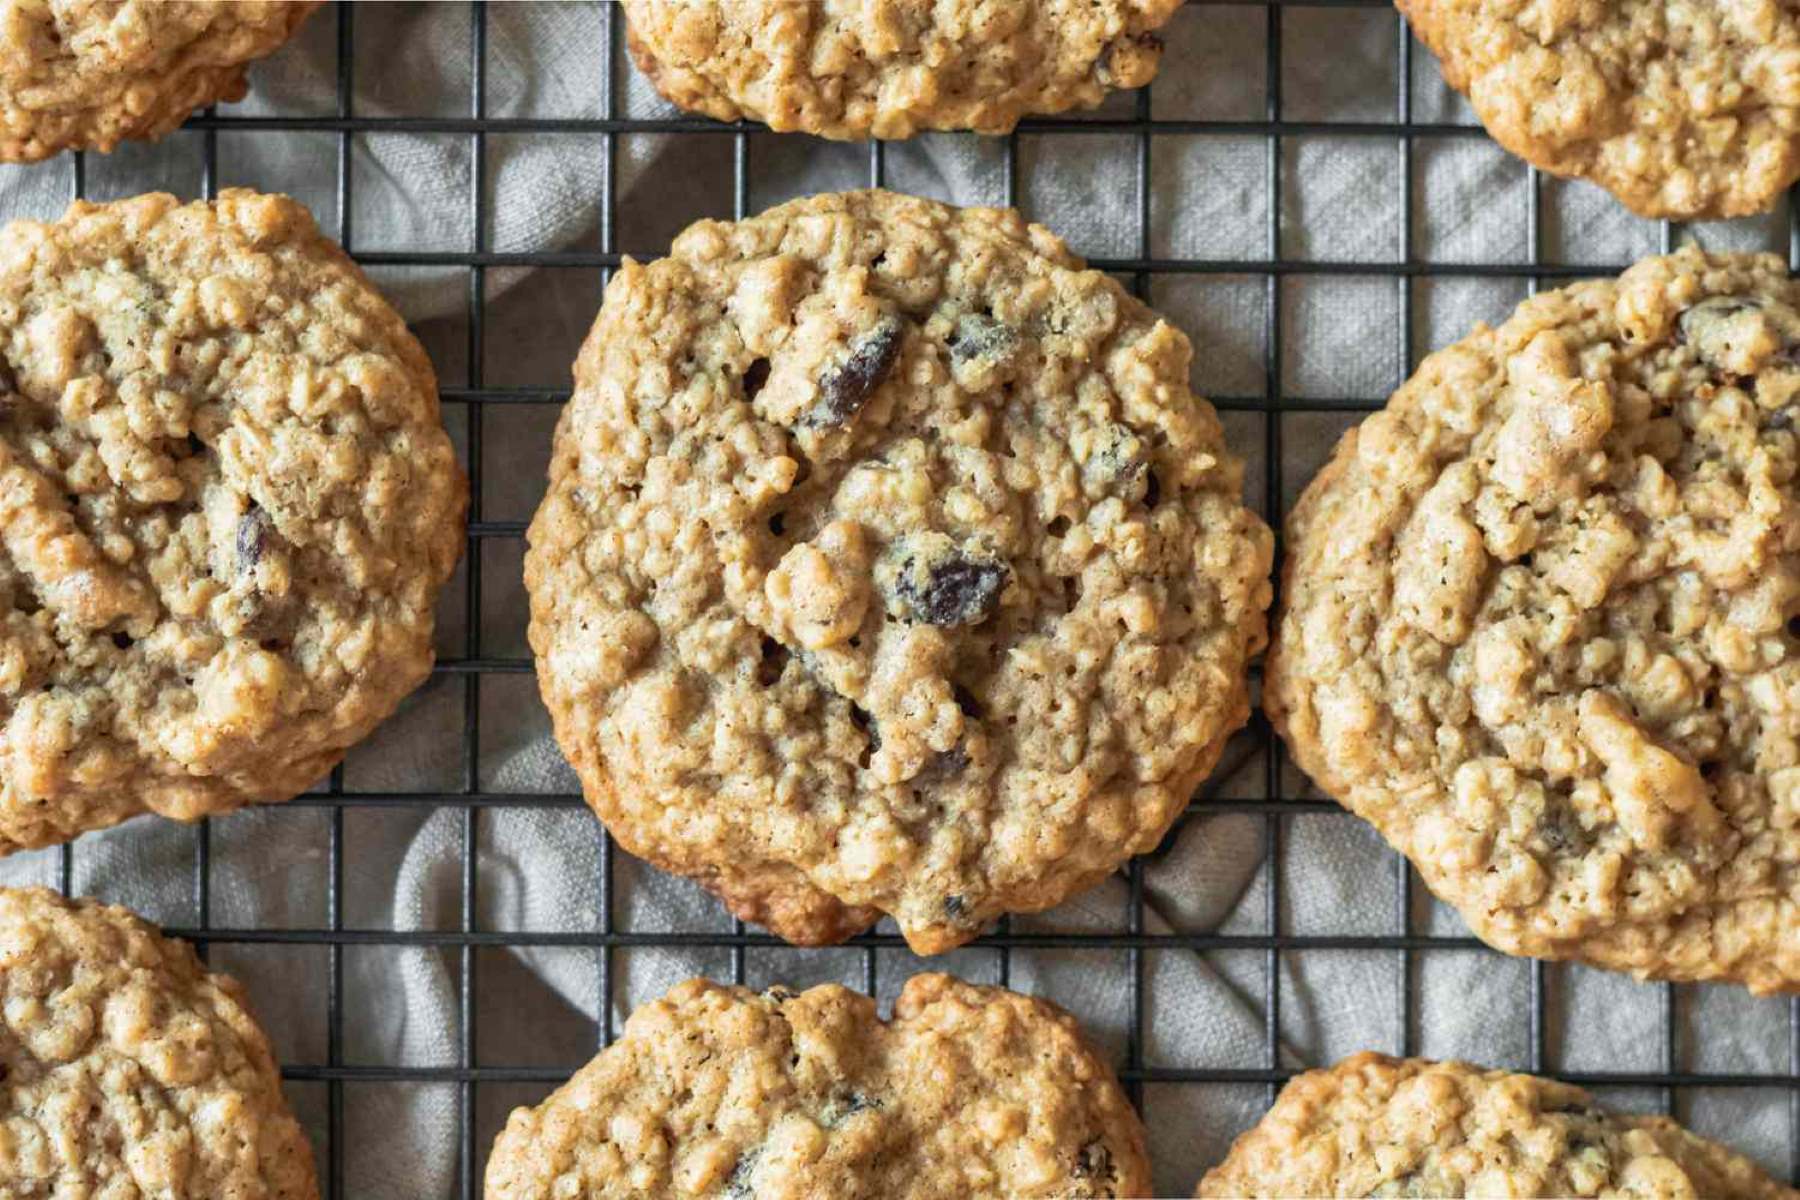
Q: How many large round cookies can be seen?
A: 9